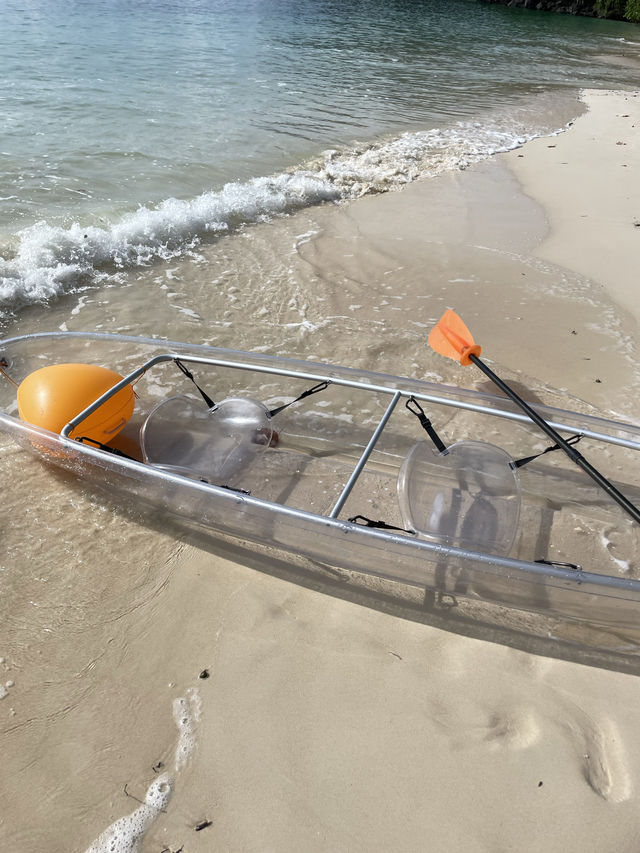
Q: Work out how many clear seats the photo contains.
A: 2